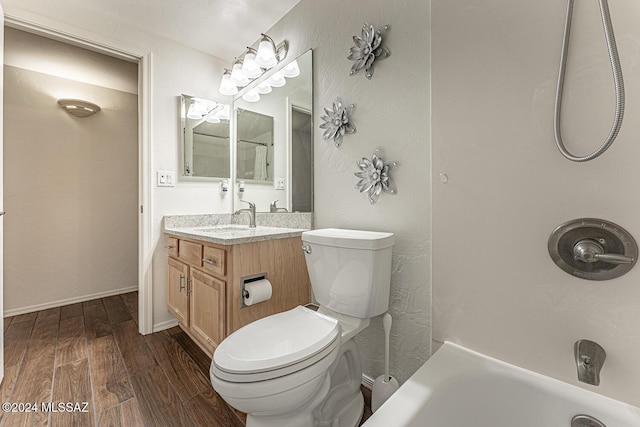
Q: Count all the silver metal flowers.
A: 3